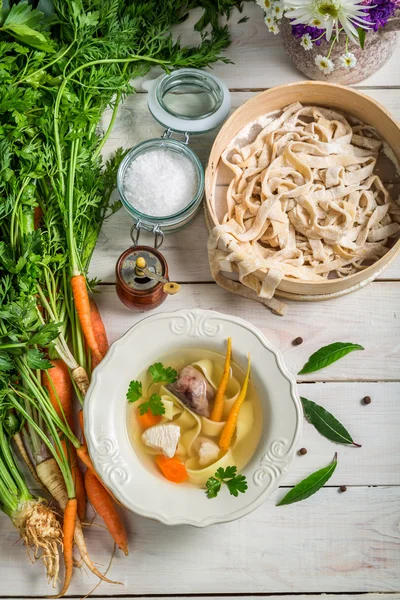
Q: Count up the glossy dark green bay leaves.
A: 3